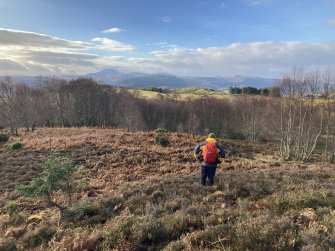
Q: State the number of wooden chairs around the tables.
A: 0